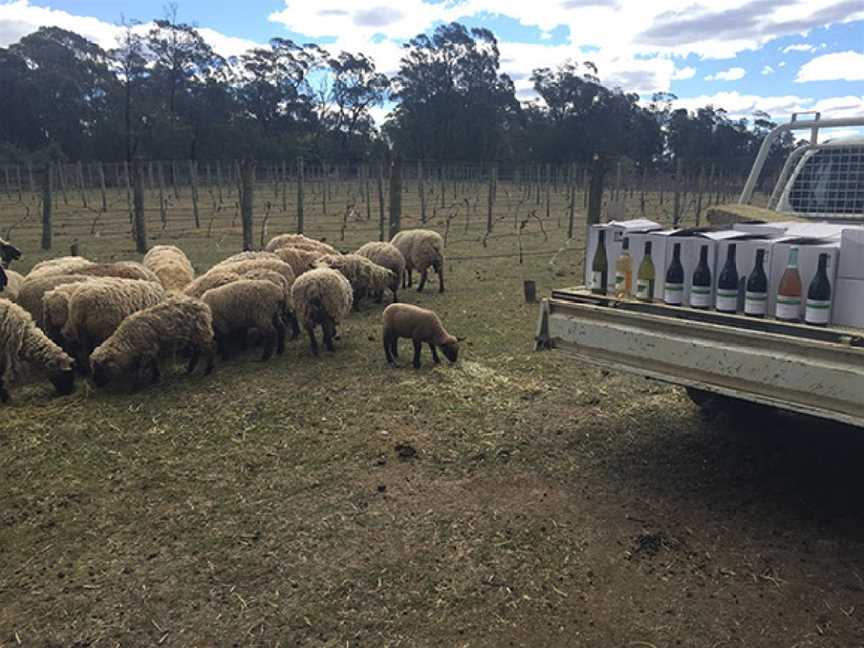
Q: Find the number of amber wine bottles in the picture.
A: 1